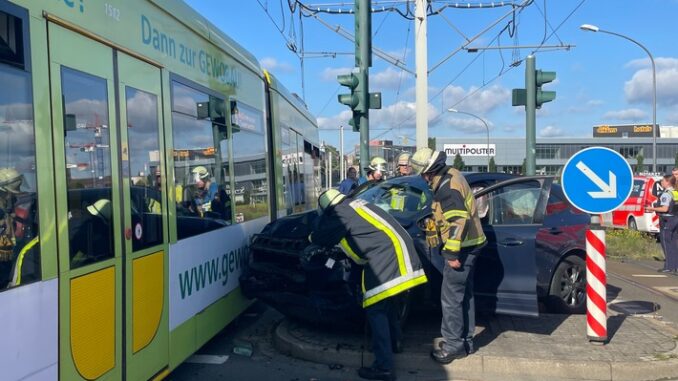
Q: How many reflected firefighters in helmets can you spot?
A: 3